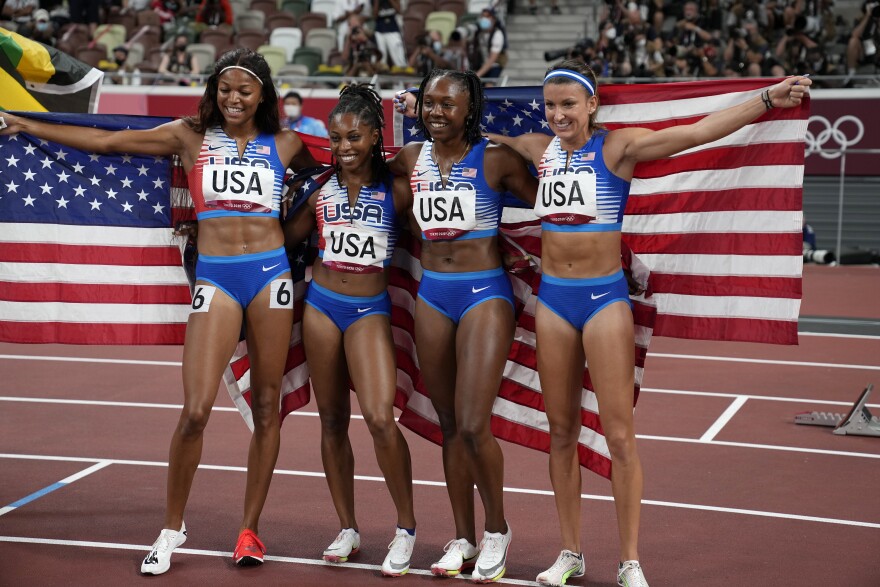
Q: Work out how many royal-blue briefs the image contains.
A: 4